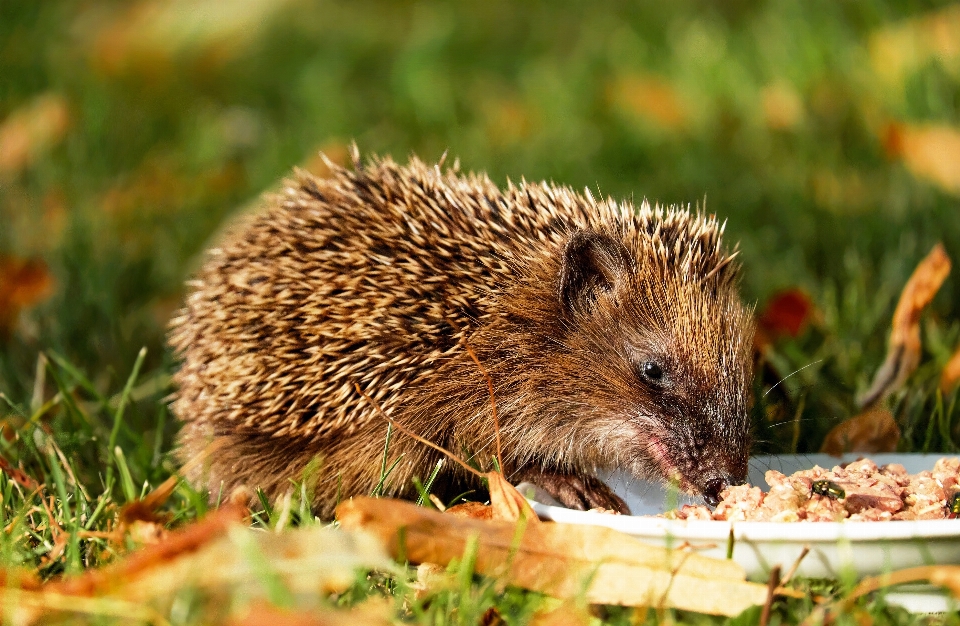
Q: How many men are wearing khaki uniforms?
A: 0